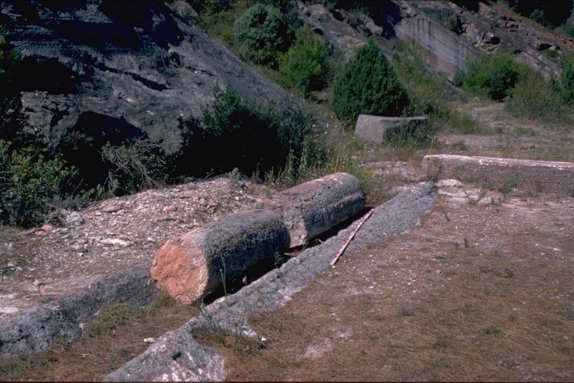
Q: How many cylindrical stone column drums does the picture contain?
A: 2